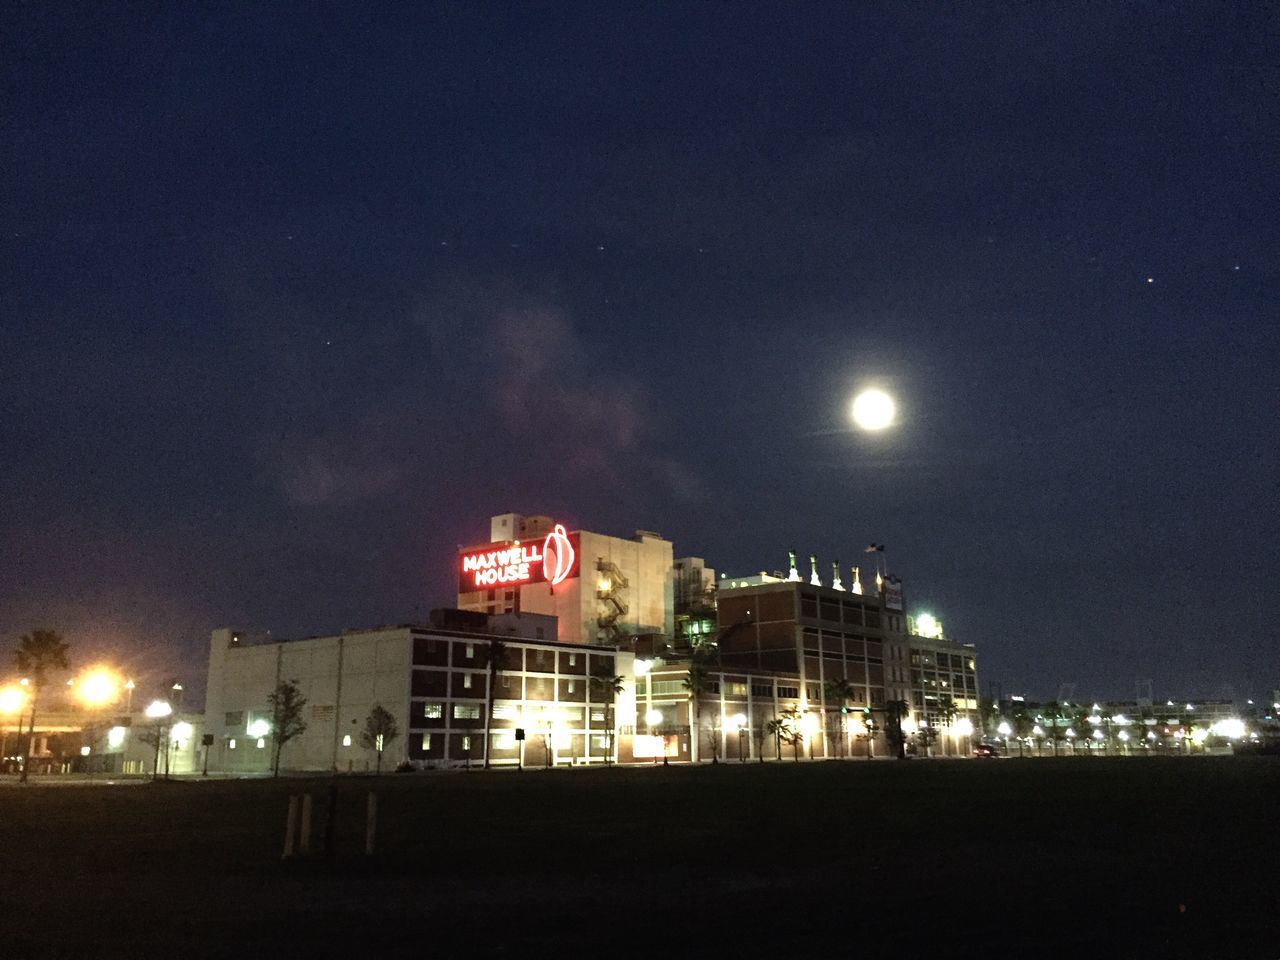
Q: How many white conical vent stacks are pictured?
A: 4